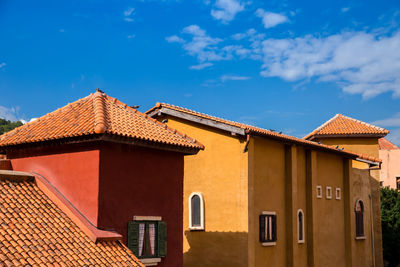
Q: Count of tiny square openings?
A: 3